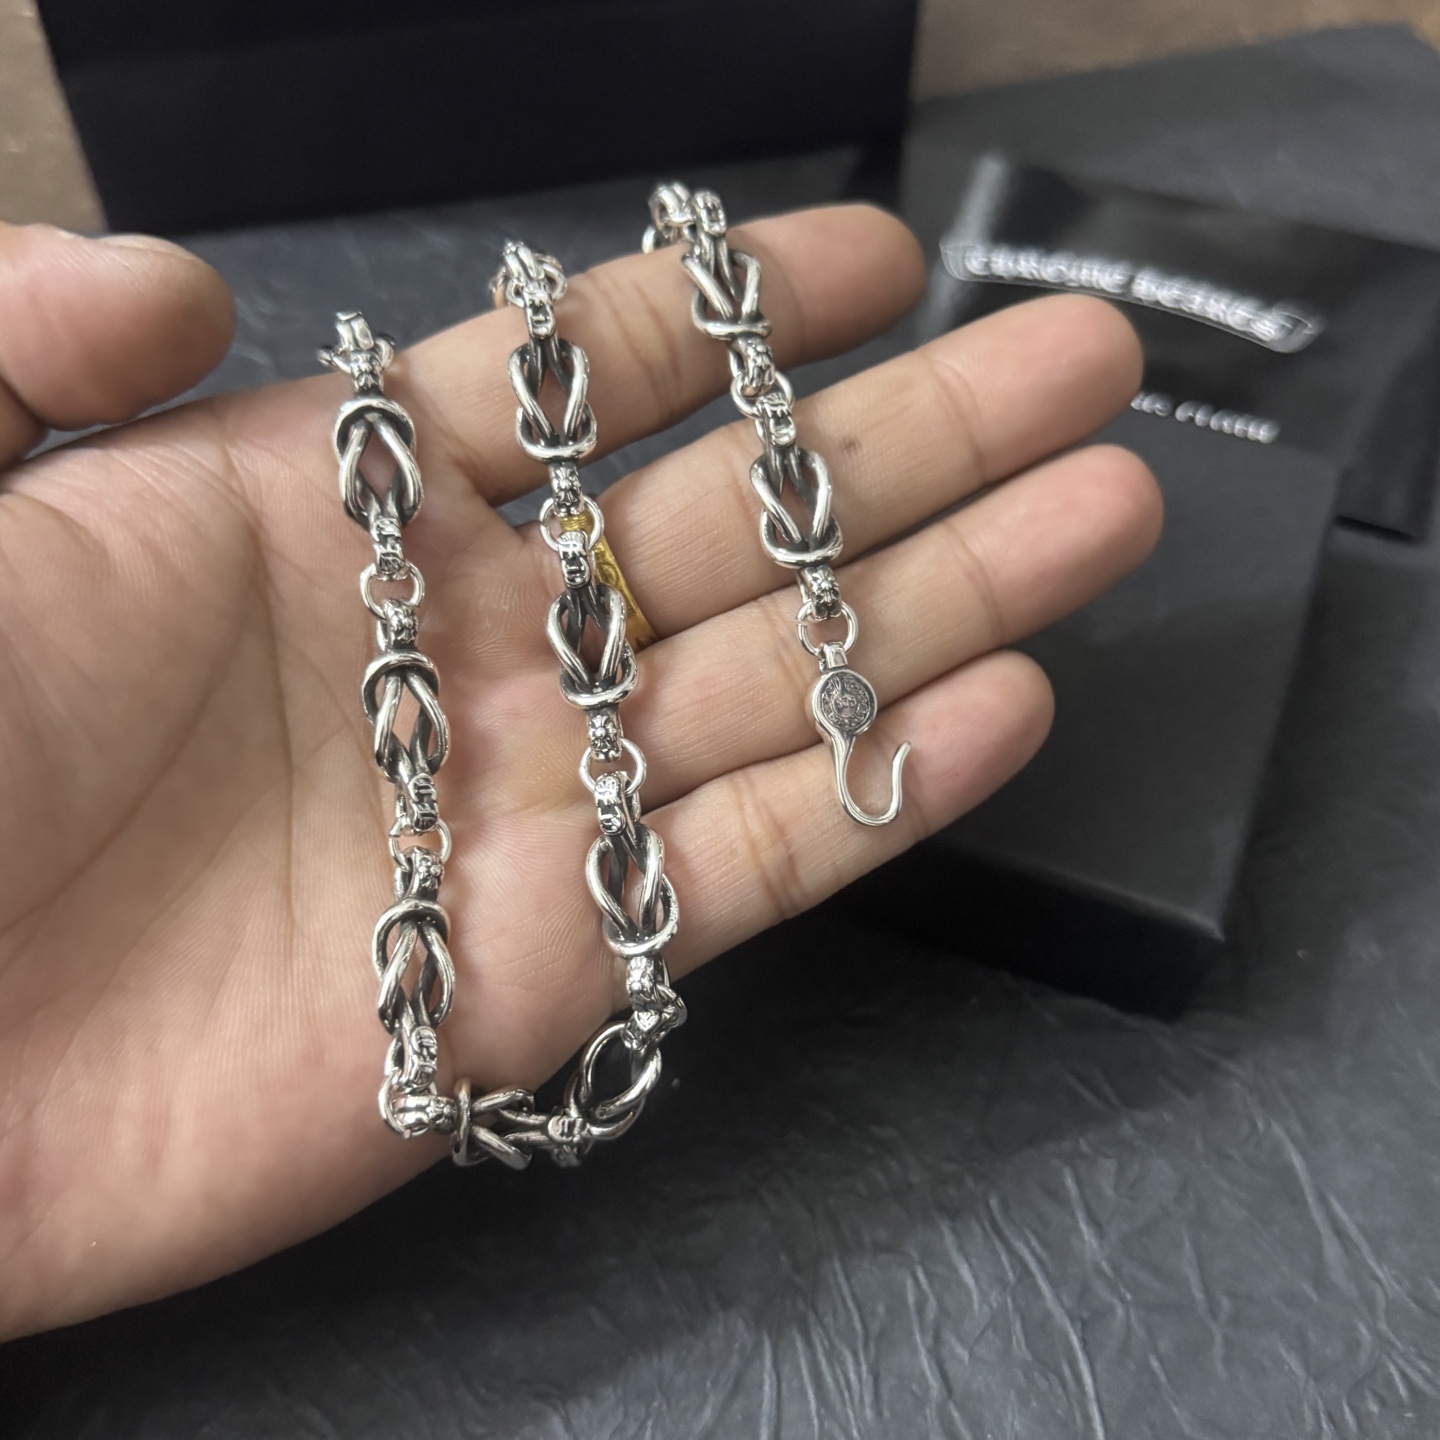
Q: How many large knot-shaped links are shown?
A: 10